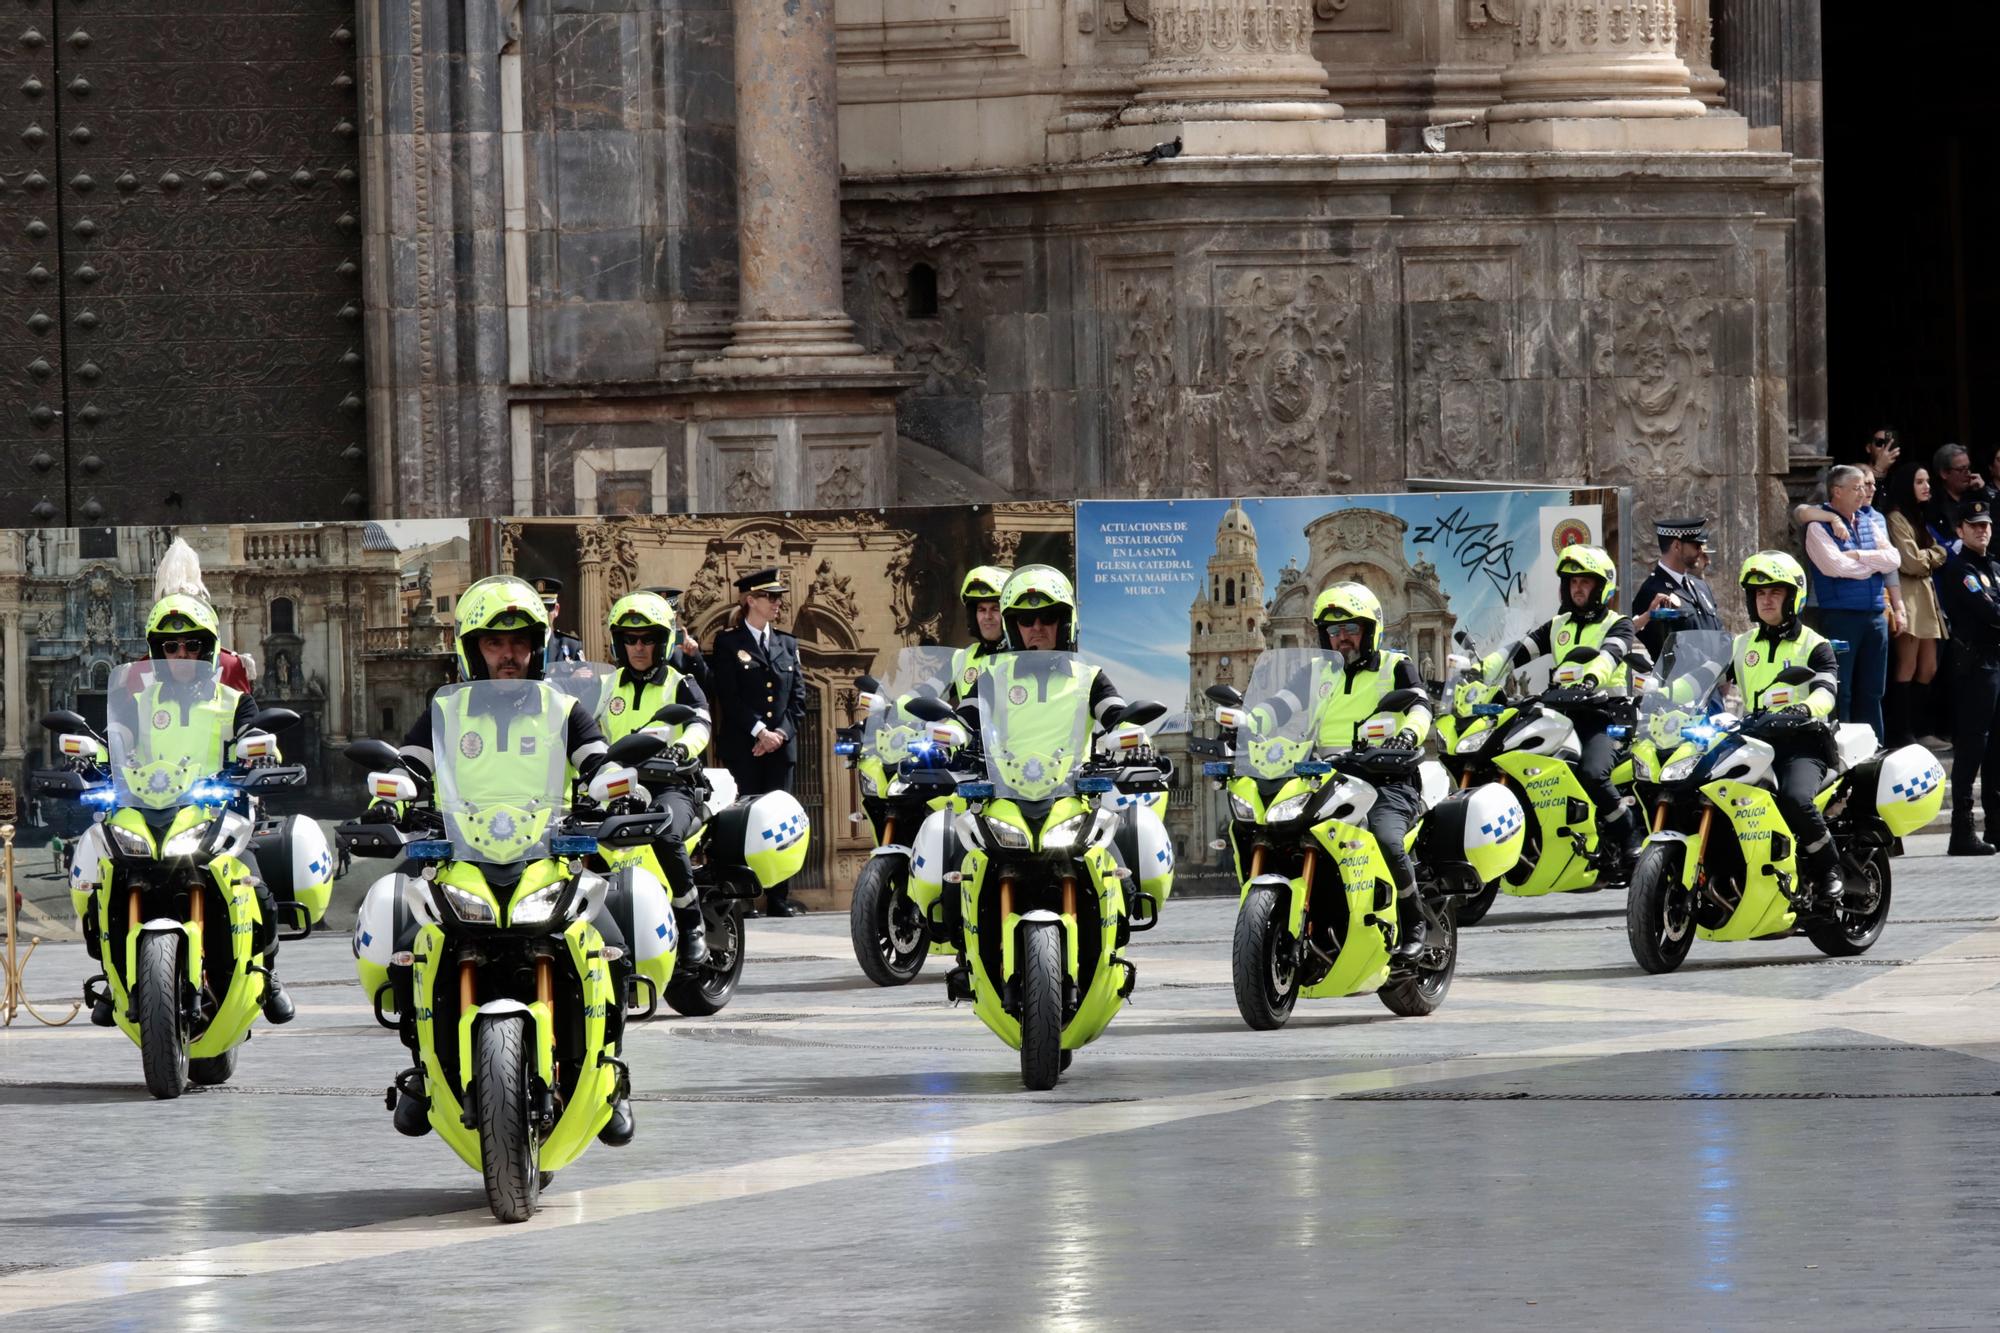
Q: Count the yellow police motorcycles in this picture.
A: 8